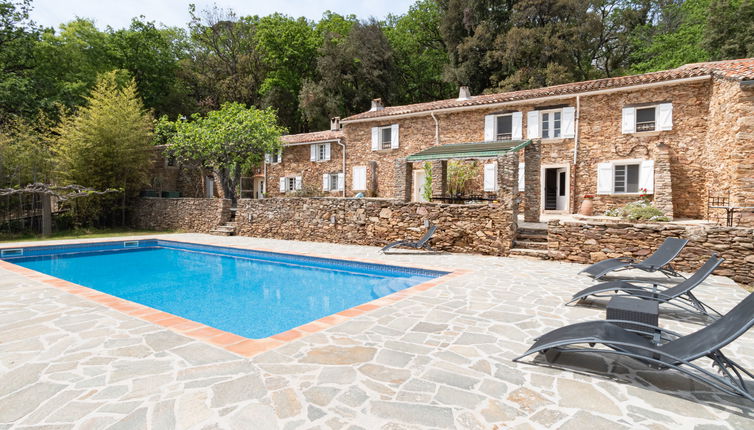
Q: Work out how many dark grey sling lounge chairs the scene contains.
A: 4